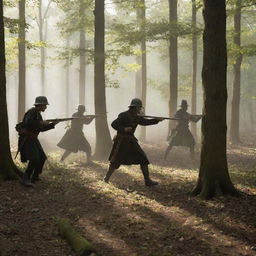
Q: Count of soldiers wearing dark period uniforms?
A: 4